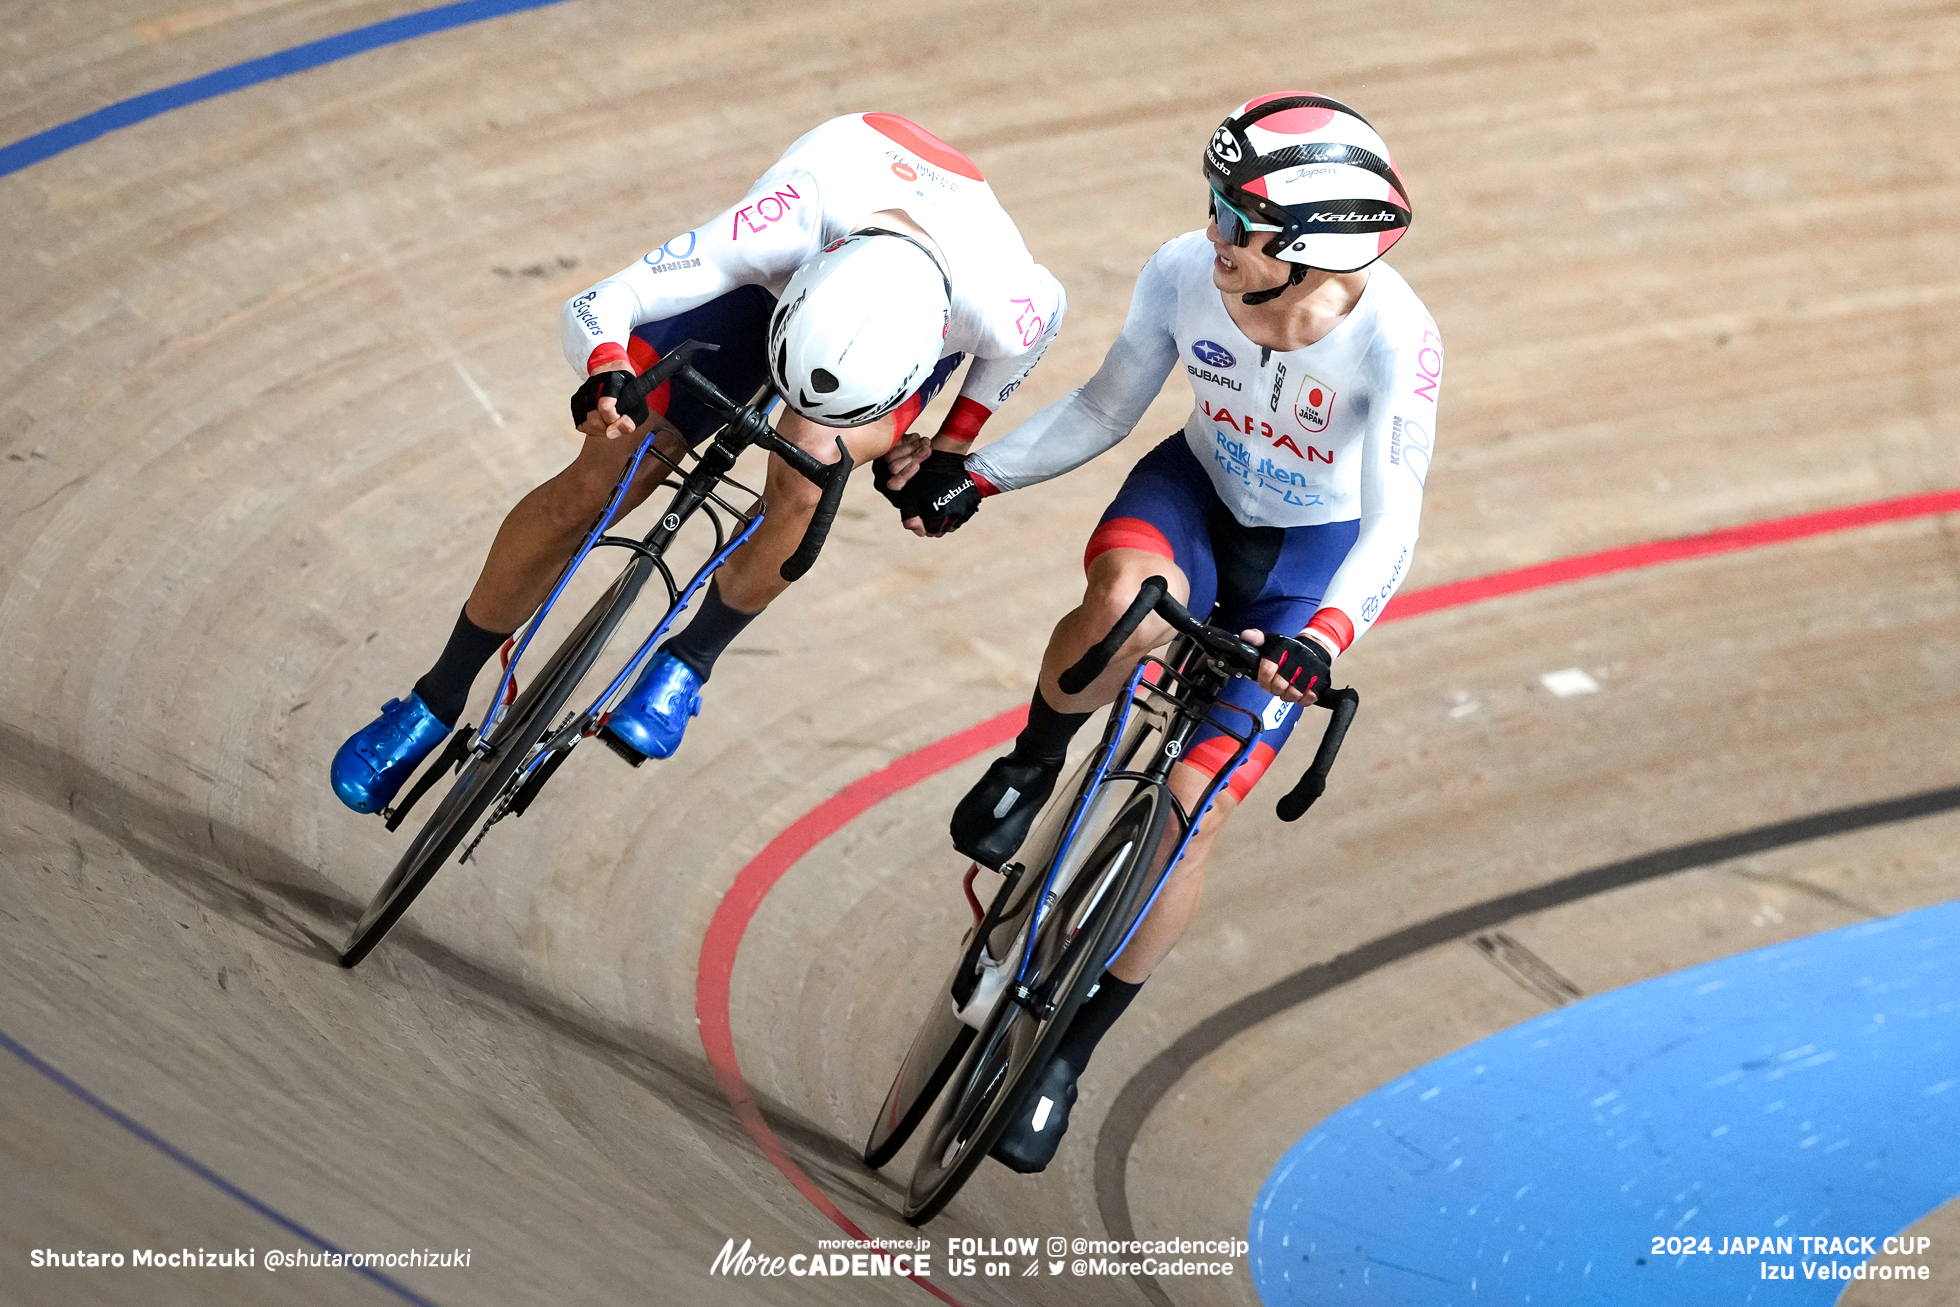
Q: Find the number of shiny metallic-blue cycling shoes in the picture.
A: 2